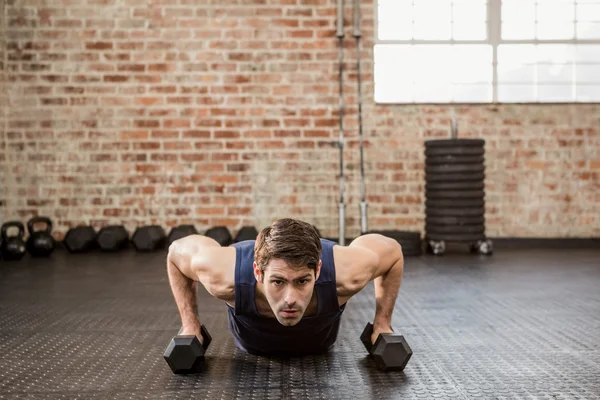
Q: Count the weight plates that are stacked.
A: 12